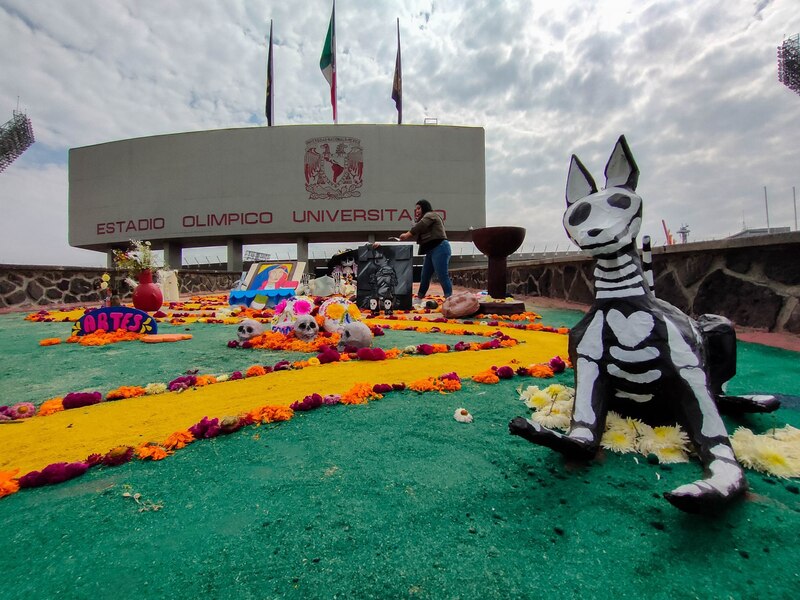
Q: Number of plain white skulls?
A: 3